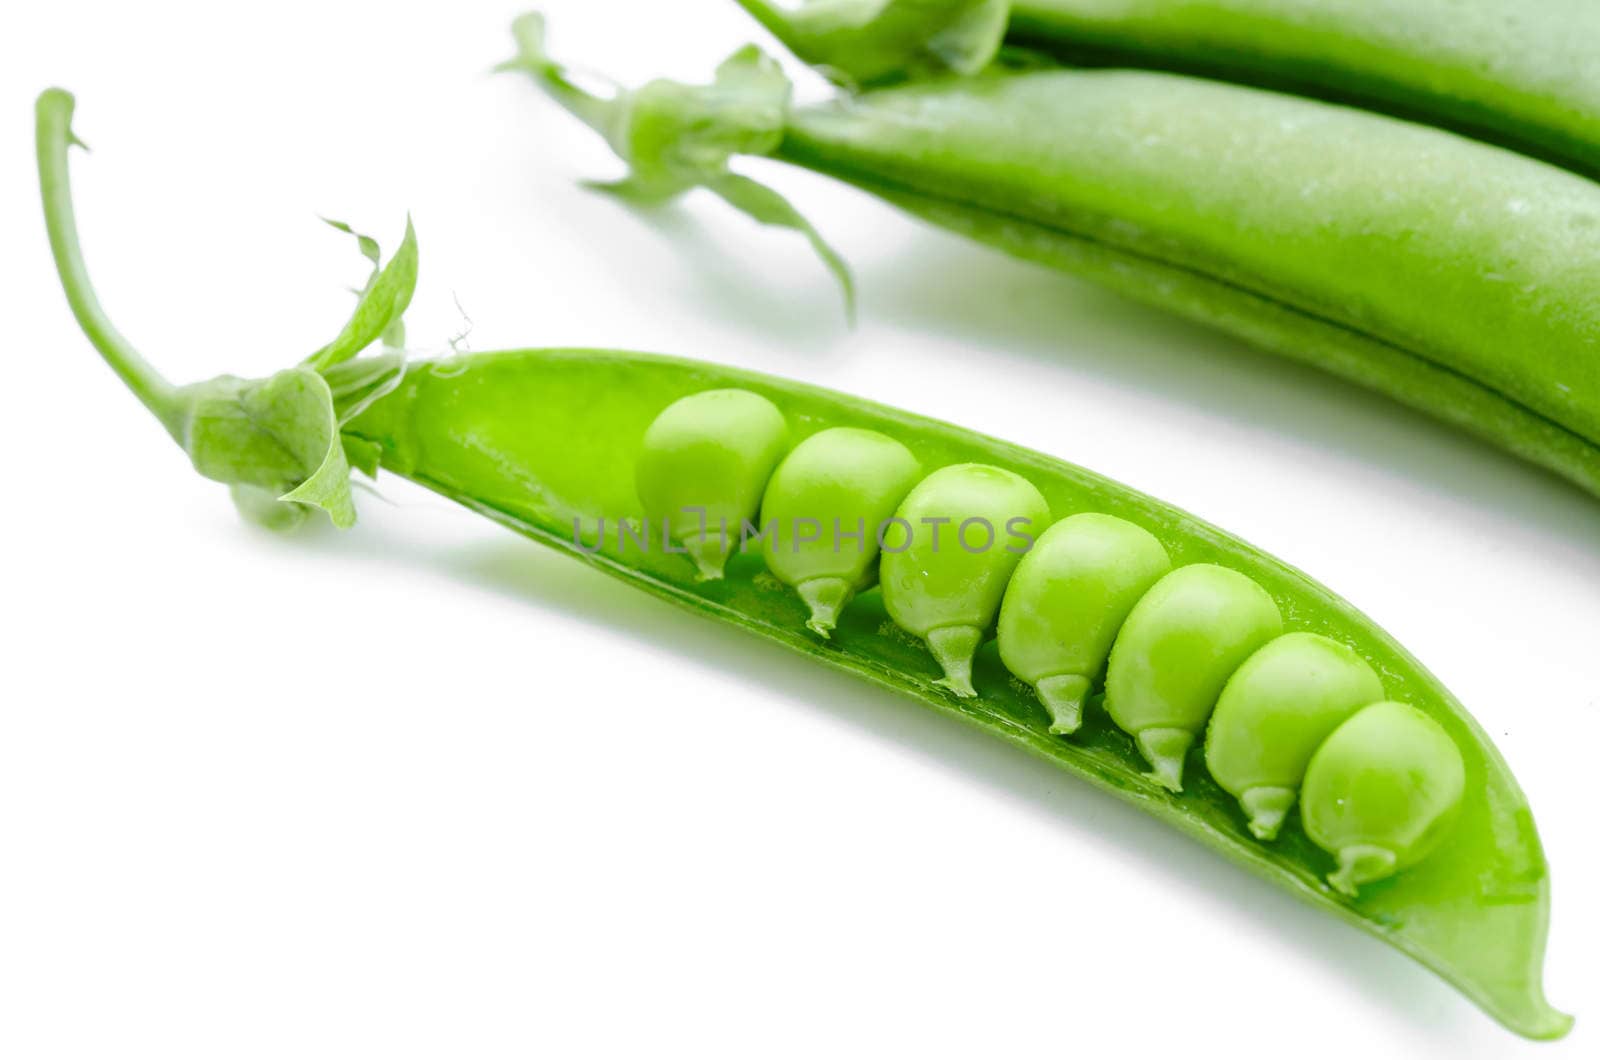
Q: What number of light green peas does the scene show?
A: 7